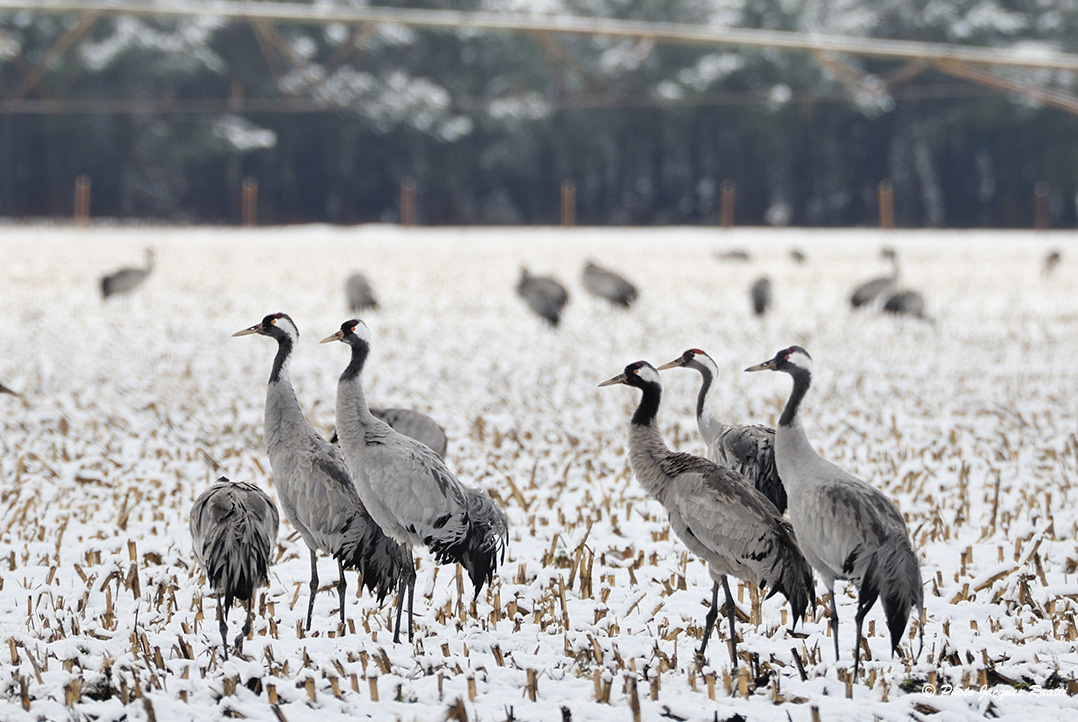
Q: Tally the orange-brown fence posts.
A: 7